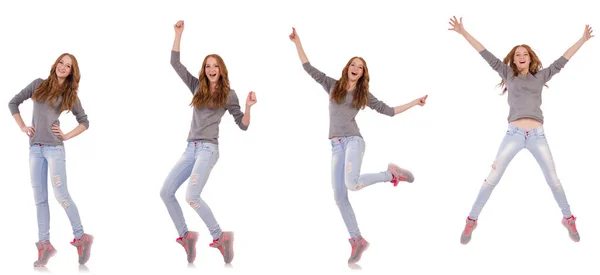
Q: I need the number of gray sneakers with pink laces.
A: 8